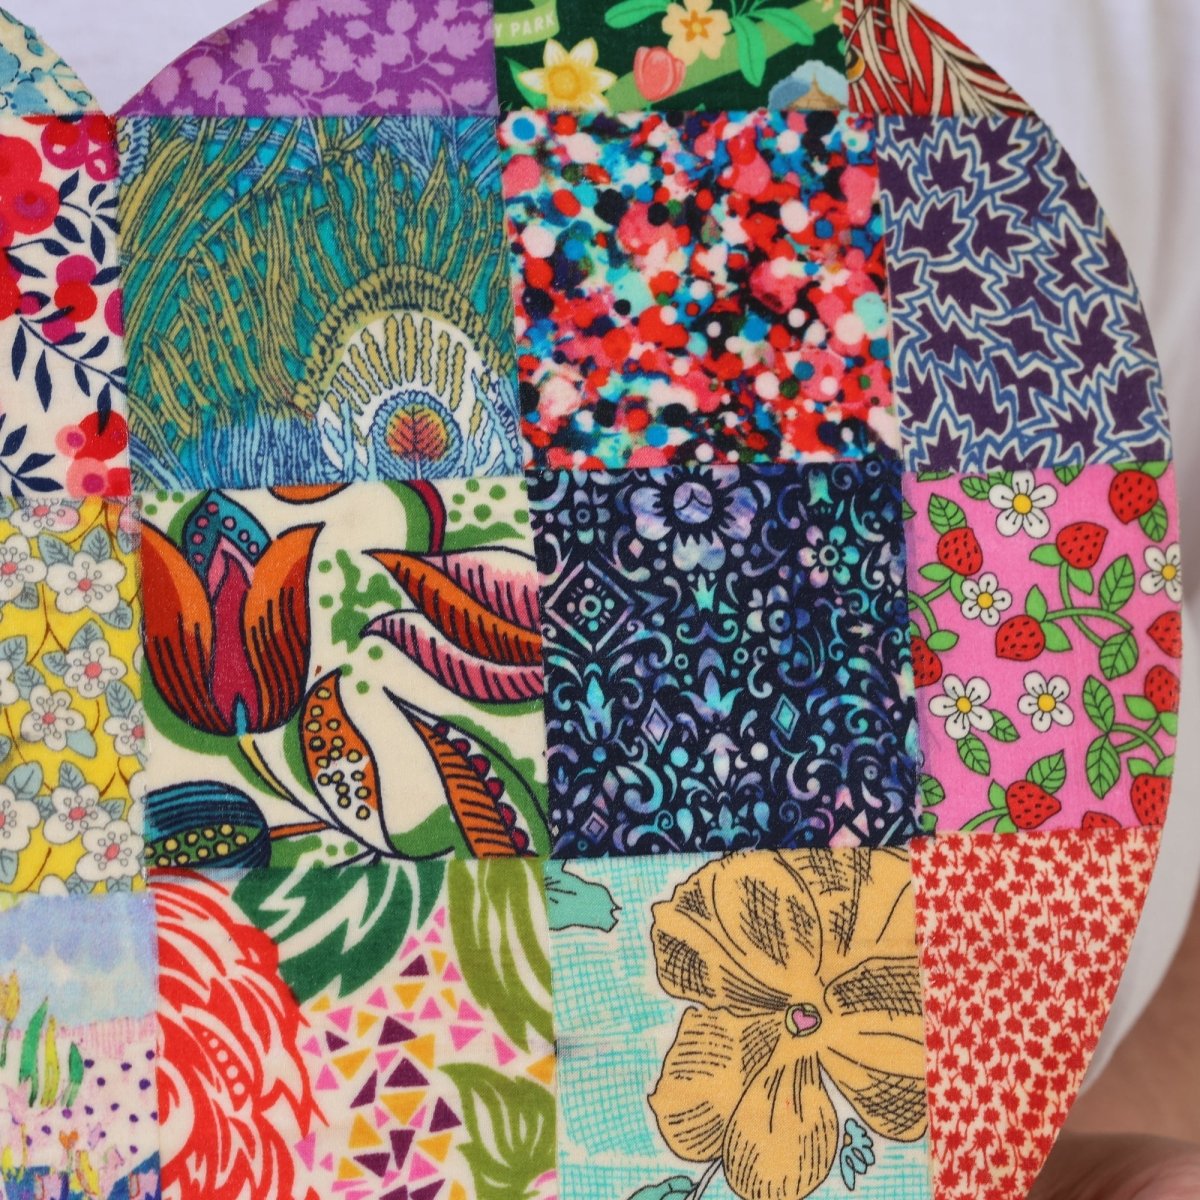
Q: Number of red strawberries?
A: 10